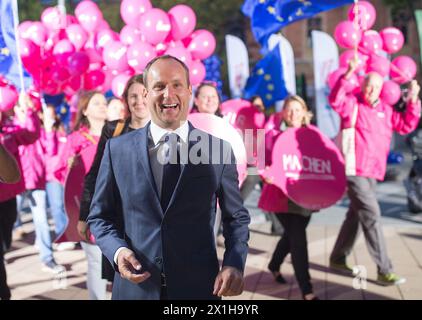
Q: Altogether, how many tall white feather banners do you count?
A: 3